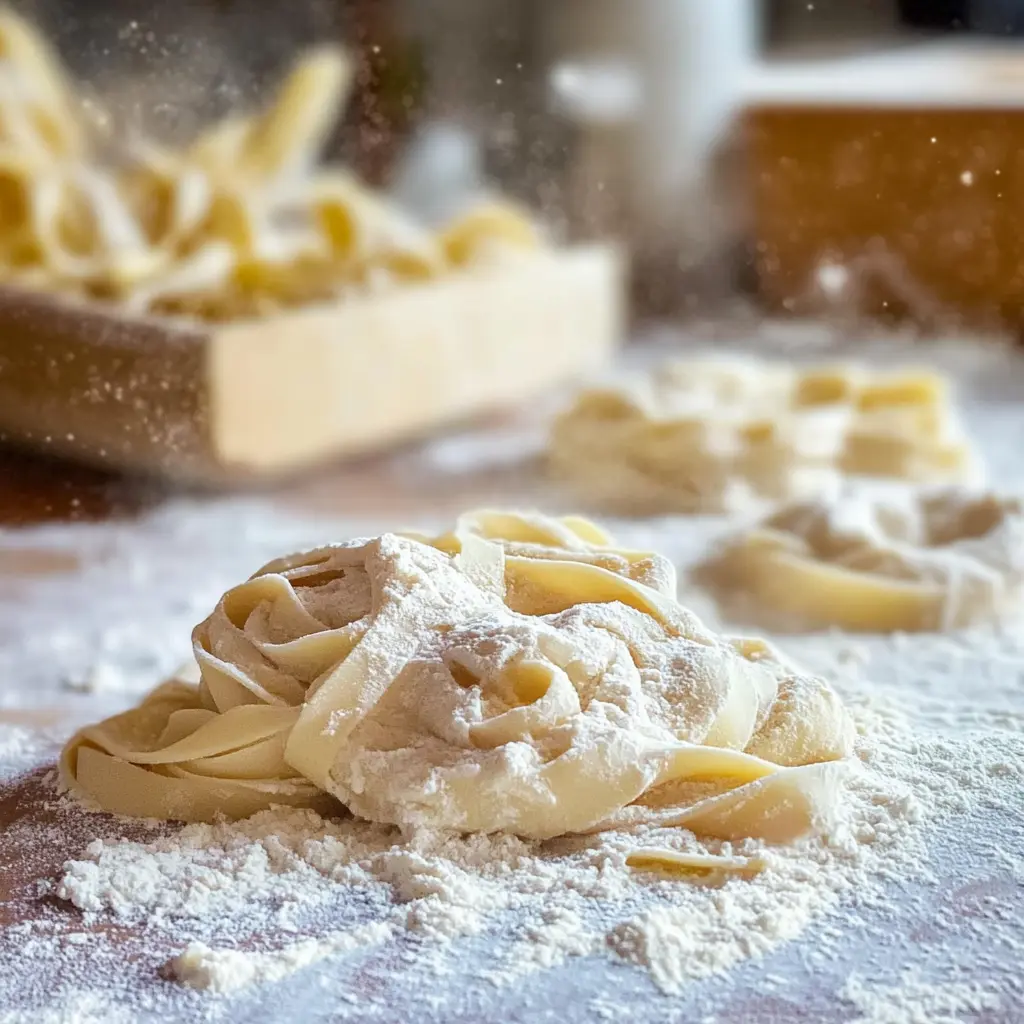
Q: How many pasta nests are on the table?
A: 3